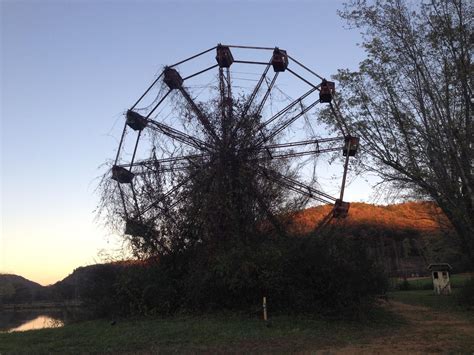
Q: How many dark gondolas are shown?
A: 9